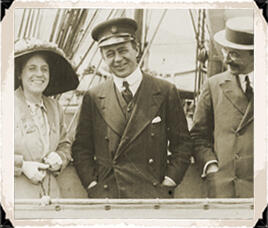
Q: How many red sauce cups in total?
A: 0